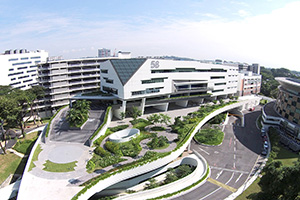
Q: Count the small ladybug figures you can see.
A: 0